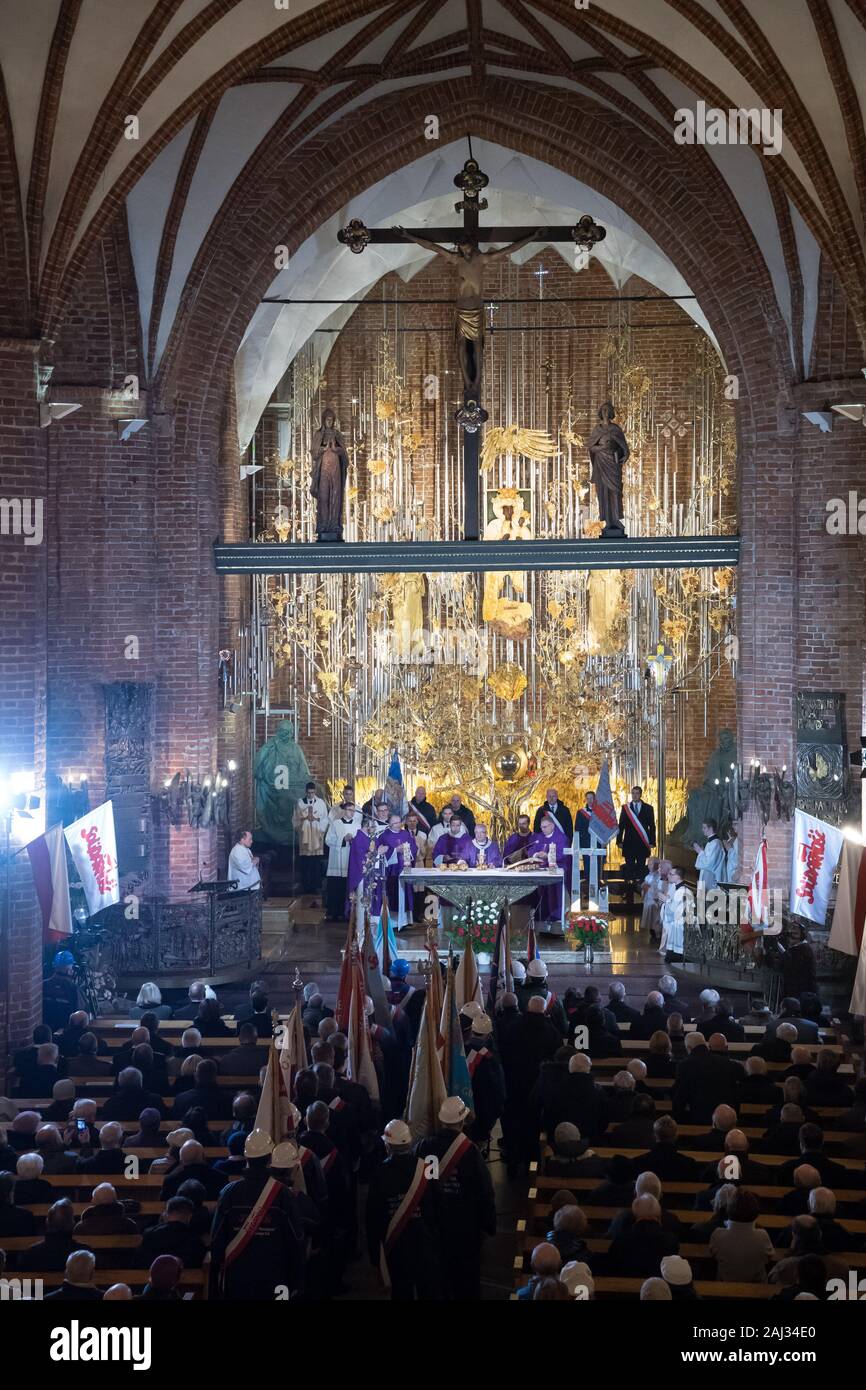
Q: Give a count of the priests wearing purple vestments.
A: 6